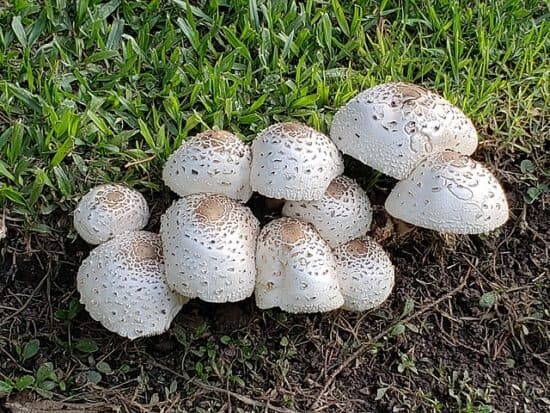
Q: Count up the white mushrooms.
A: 10